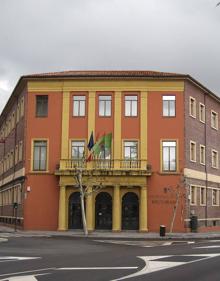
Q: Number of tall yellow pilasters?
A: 4